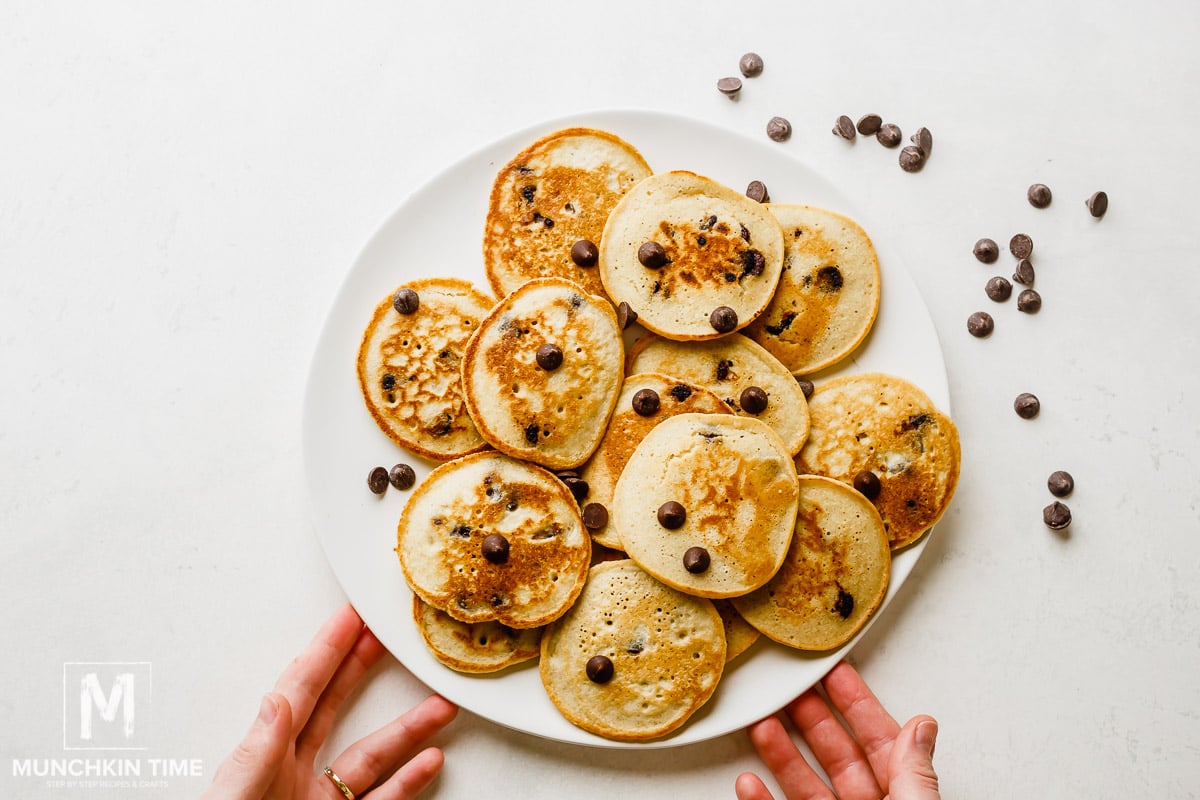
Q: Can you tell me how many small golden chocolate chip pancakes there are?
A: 14